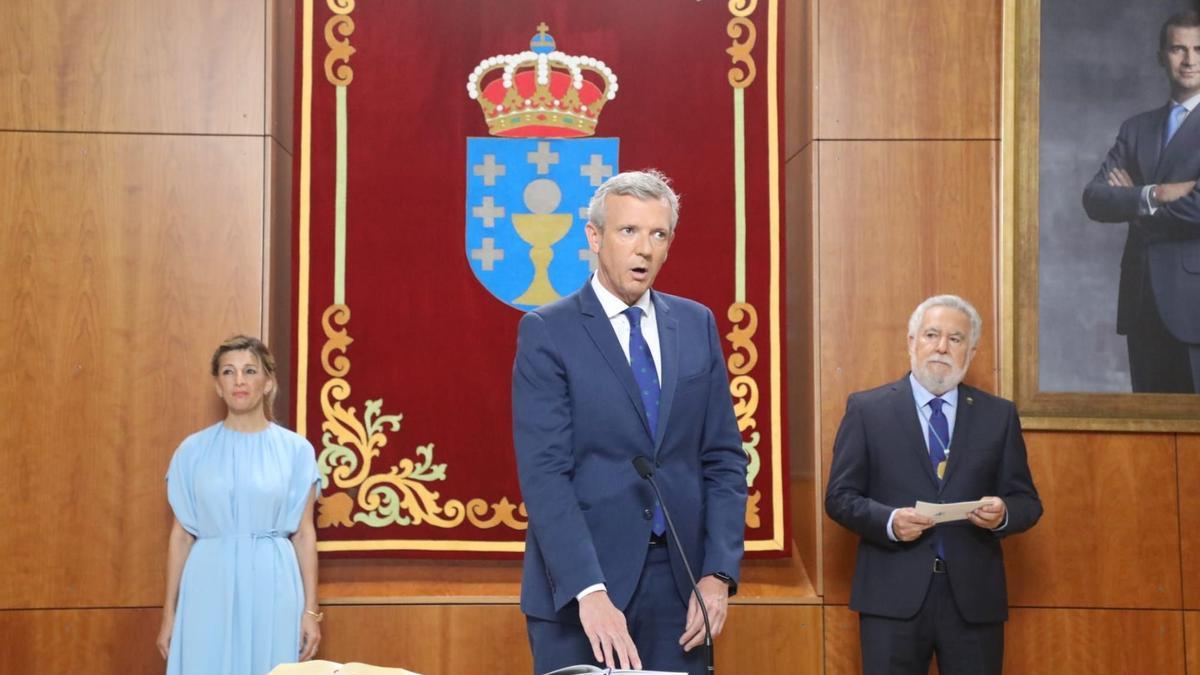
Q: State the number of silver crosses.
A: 7